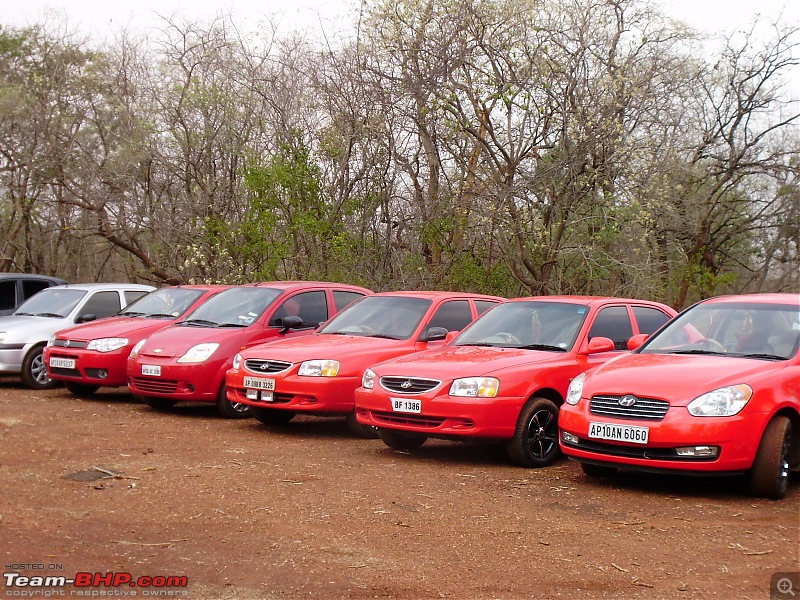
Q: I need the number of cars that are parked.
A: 7